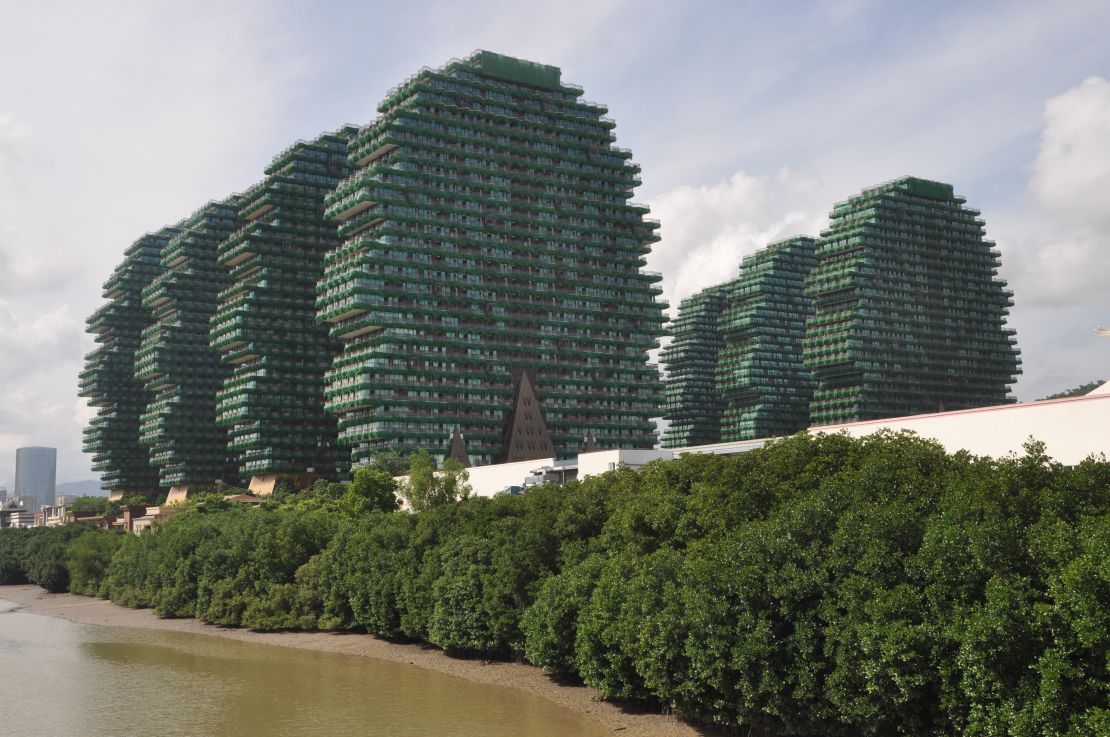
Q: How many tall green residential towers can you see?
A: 7